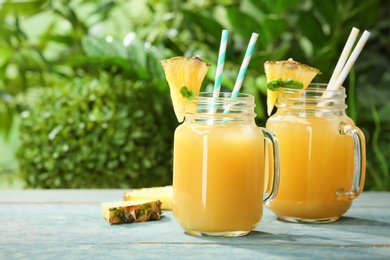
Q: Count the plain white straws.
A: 2